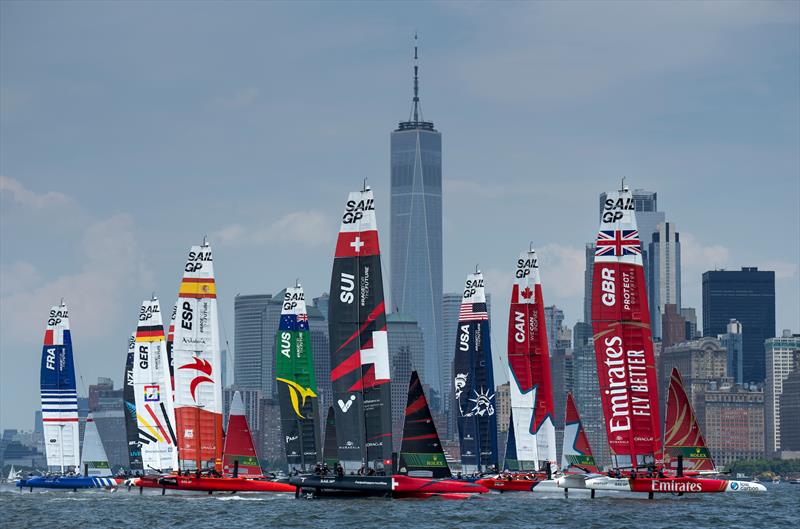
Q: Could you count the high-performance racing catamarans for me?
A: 10